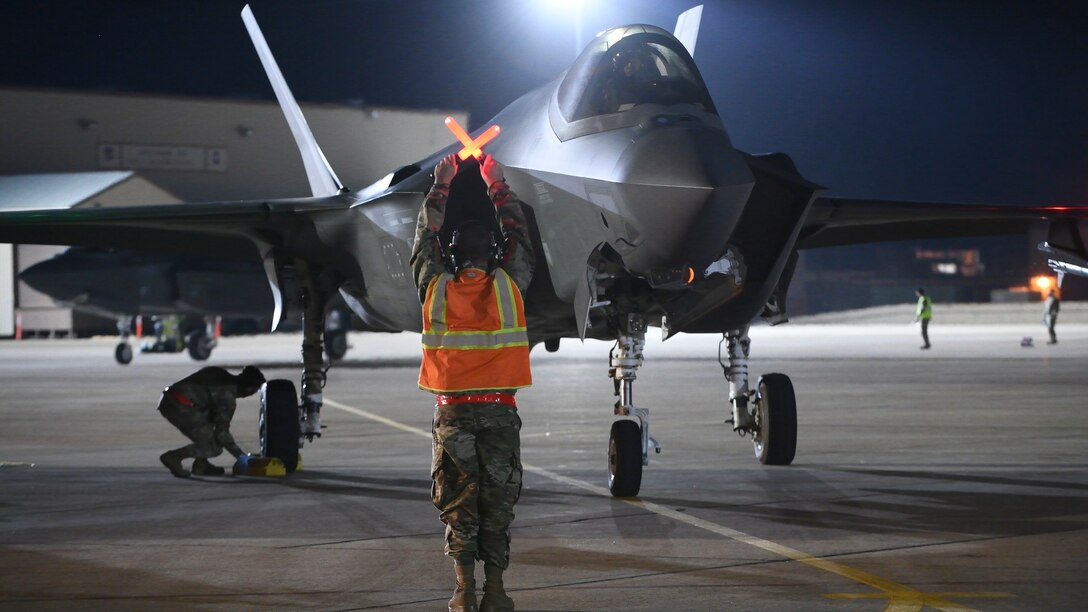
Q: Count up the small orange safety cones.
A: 3